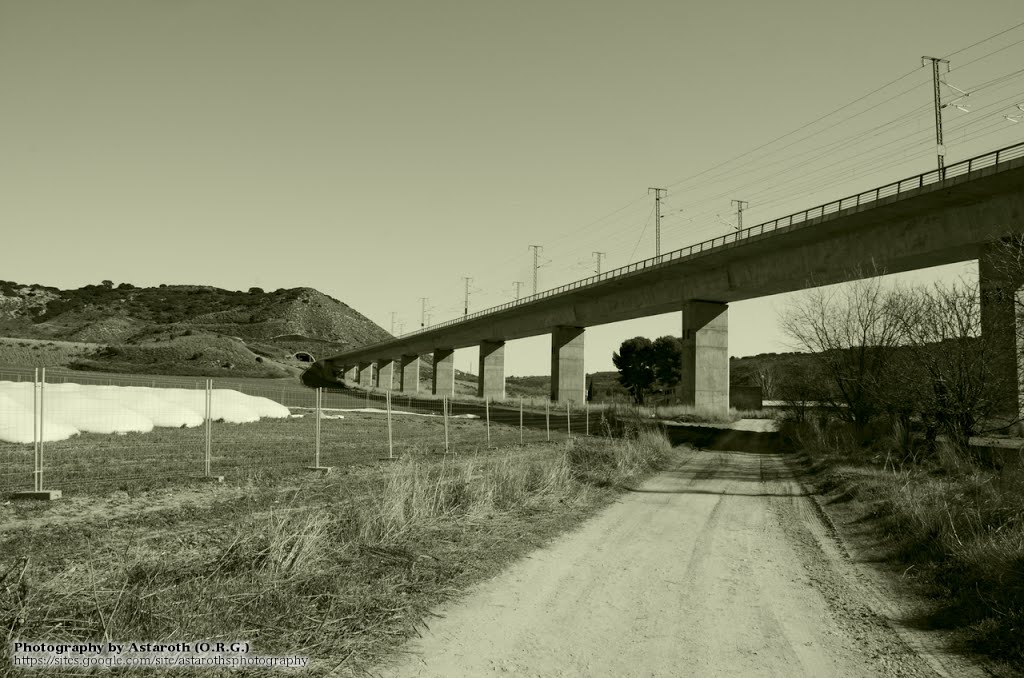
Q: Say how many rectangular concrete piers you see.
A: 9